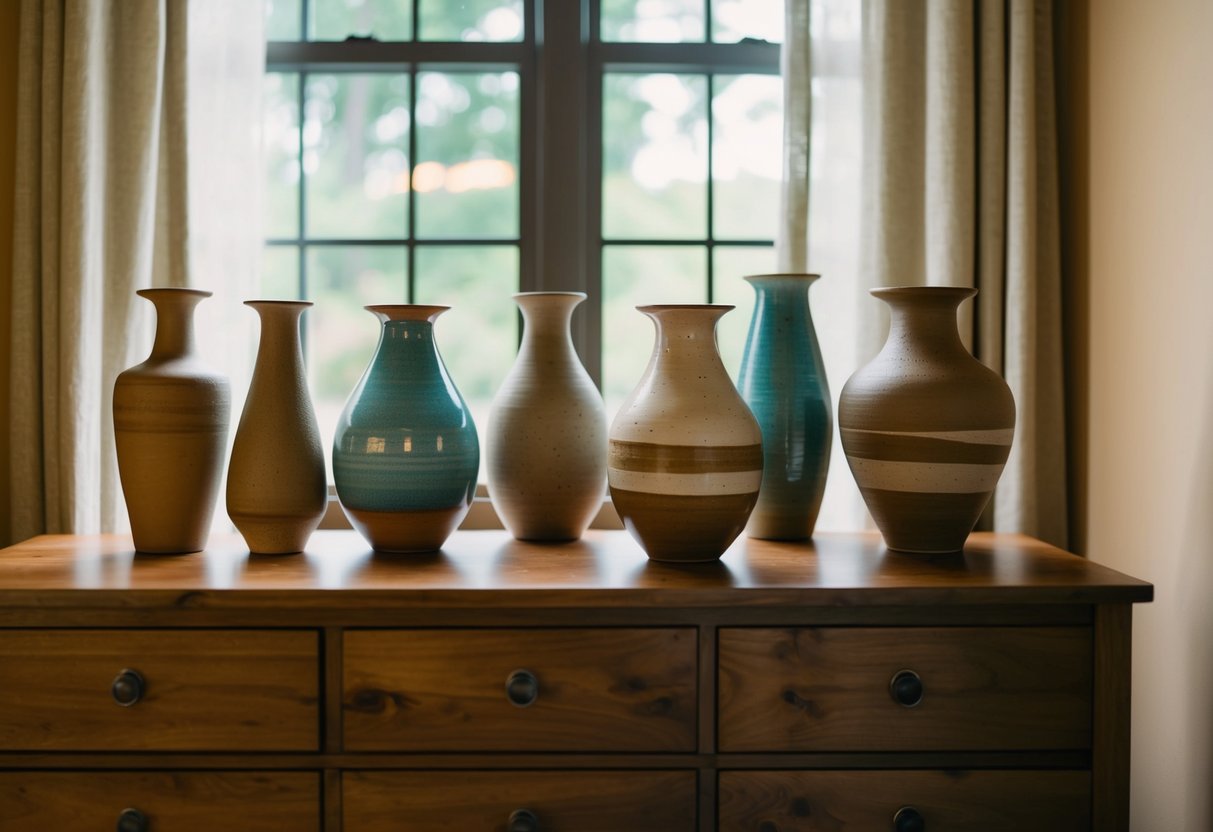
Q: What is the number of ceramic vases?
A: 7